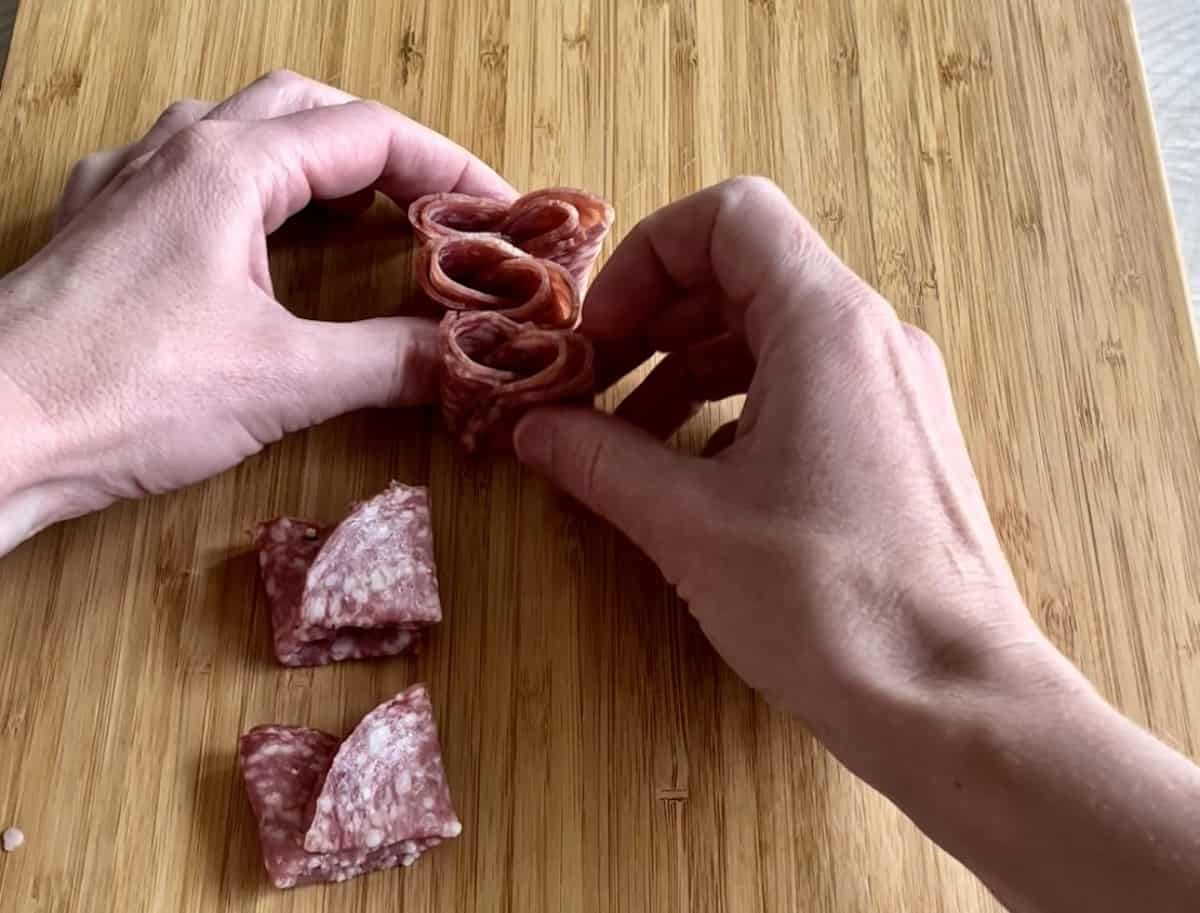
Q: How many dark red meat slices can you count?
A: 3